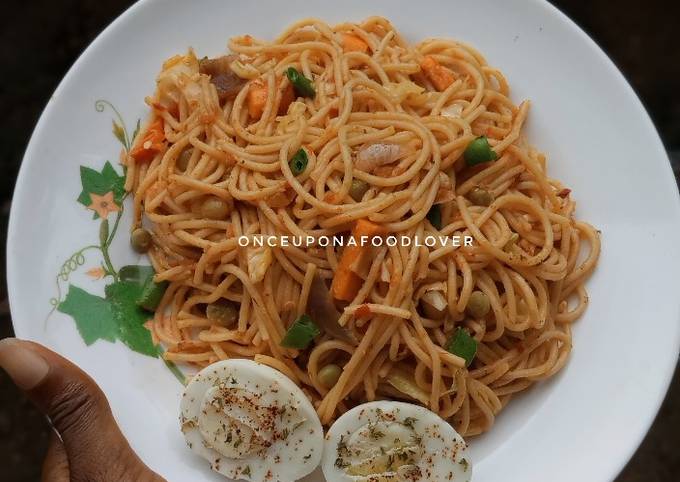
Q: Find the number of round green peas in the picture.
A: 8